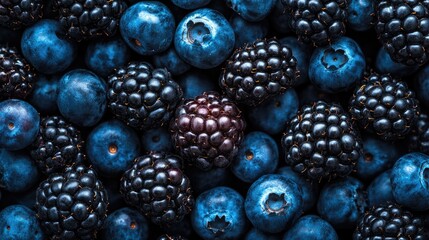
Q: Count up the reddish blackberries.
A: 1